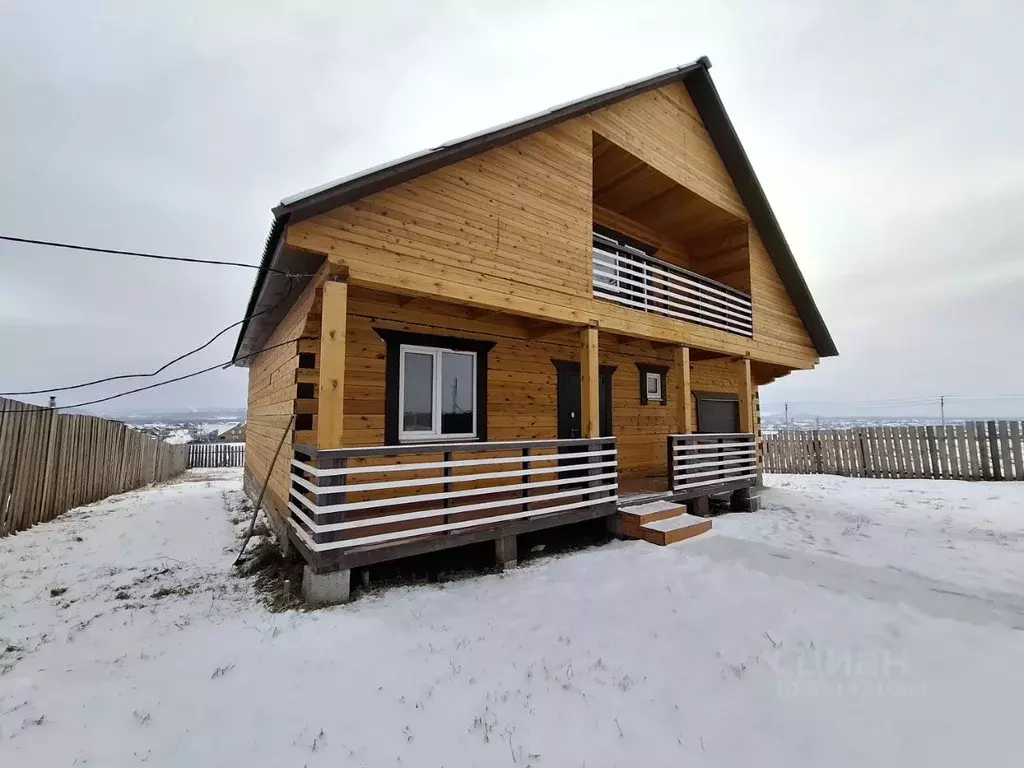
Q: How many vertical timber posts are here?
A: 4